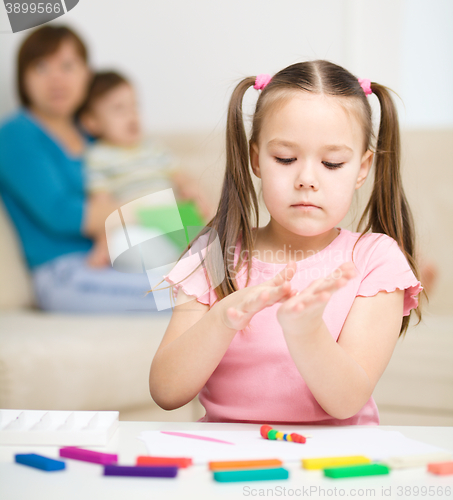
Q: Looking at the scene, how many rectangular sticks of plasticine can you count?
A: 10